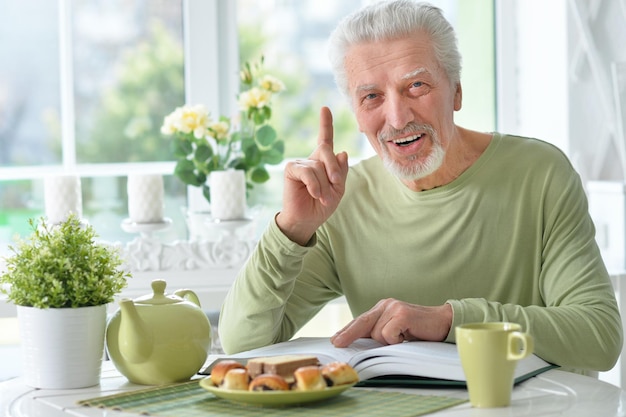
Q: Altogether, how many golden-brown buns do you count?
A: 5